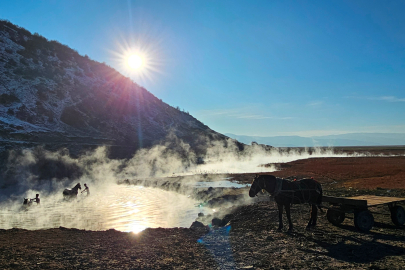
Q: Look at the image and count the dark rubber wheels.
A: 3